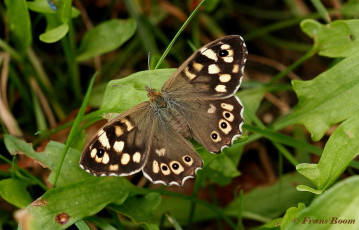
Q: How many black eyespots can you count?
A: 8